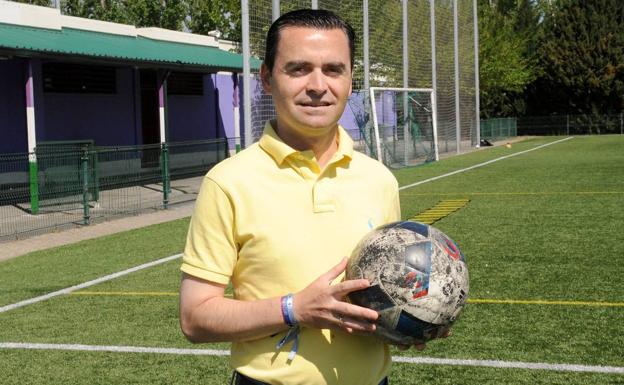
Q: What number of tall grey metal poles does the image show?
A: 8